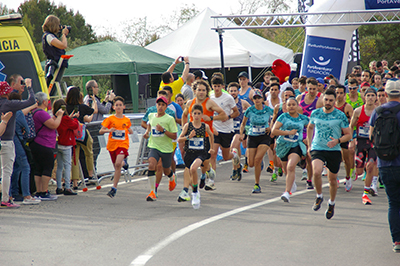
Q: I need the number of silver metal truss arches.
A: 1